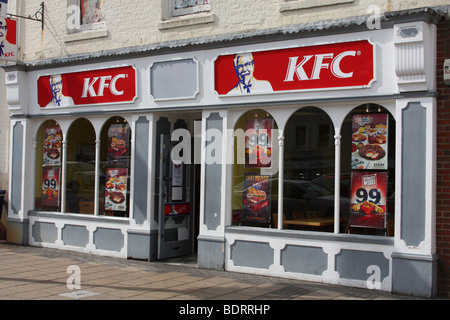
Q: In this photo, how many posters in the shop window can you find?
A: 8